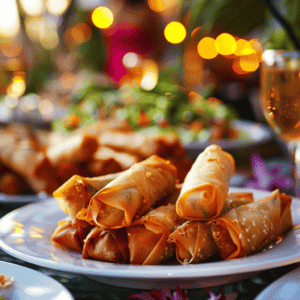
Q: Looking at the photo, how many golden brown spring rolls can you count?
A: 8